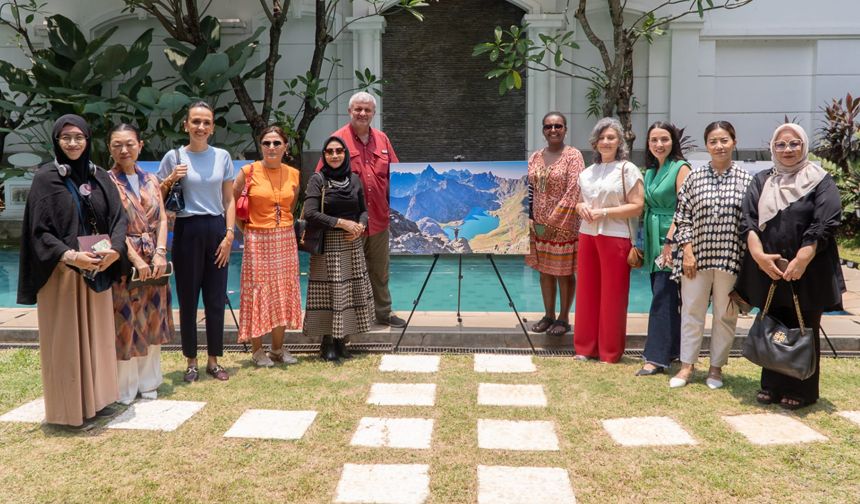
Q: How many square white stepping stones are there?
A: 14